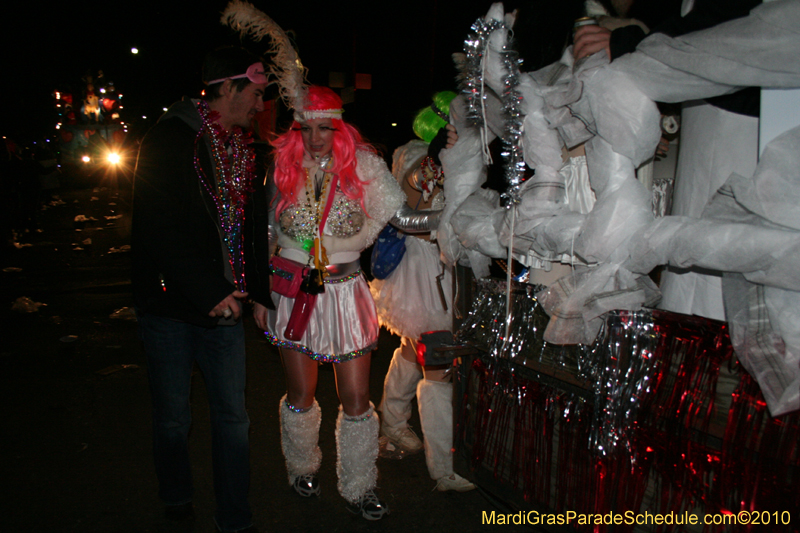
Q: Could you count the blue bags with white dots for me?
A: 1